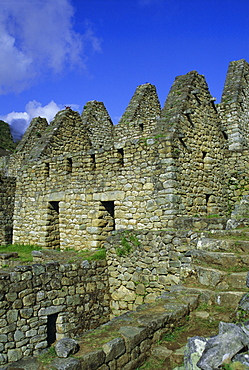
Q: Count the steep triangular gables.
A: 6